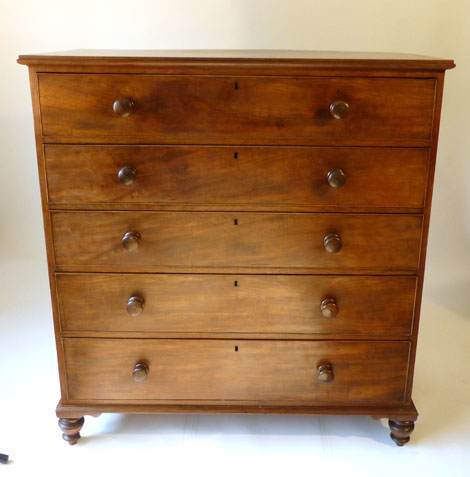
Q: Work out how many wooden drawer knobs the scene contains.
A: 10